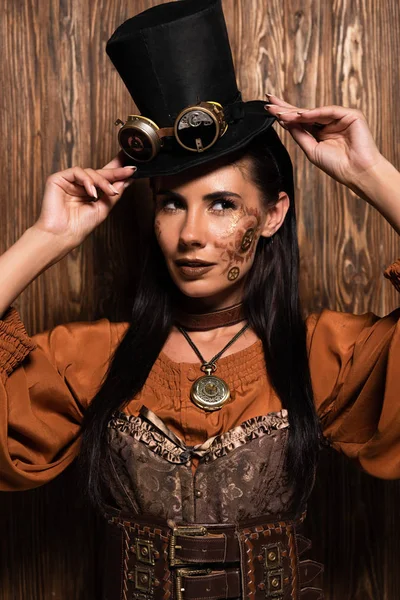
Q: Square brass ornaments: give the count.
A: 4